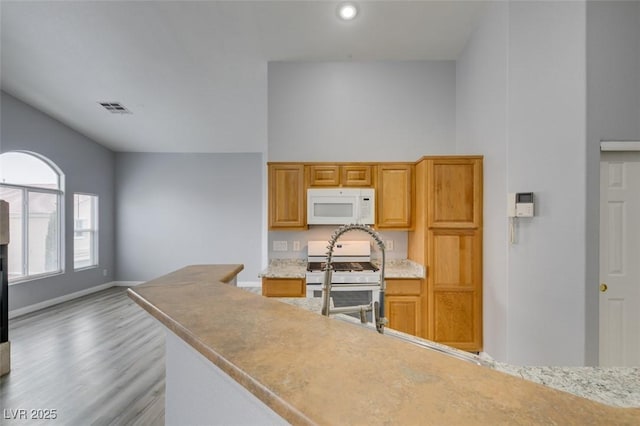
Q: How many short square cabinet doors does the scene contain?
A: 2